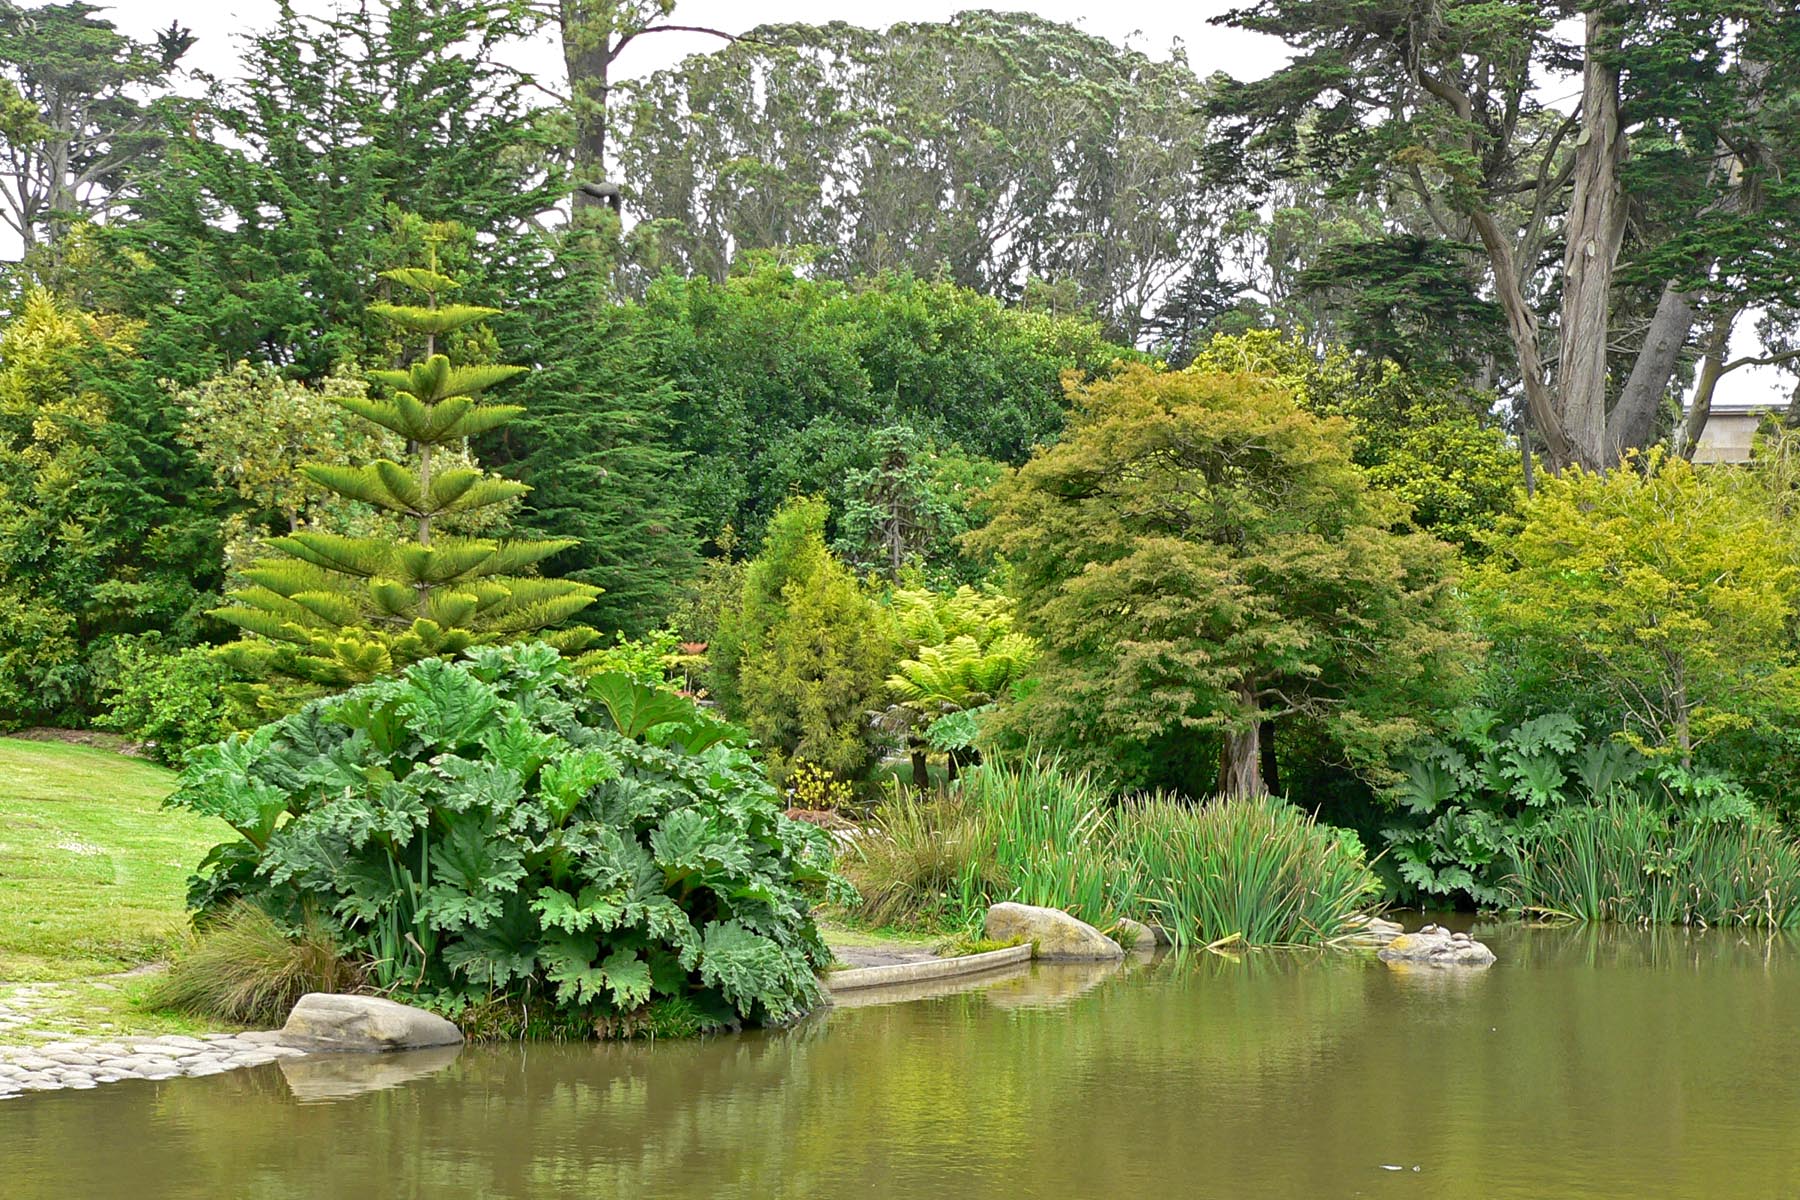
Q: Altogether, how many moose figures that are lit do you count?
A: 0